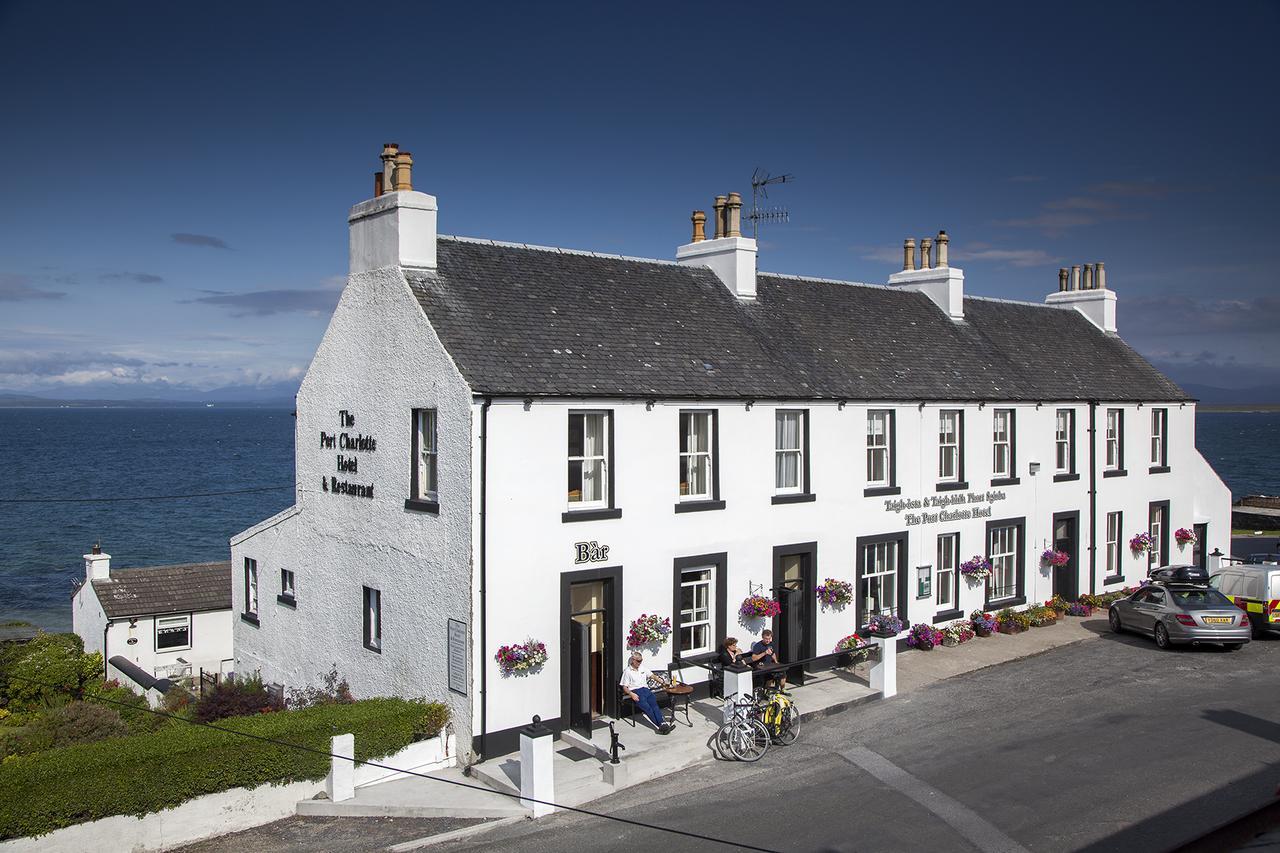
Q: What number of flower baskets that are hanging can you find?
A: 8